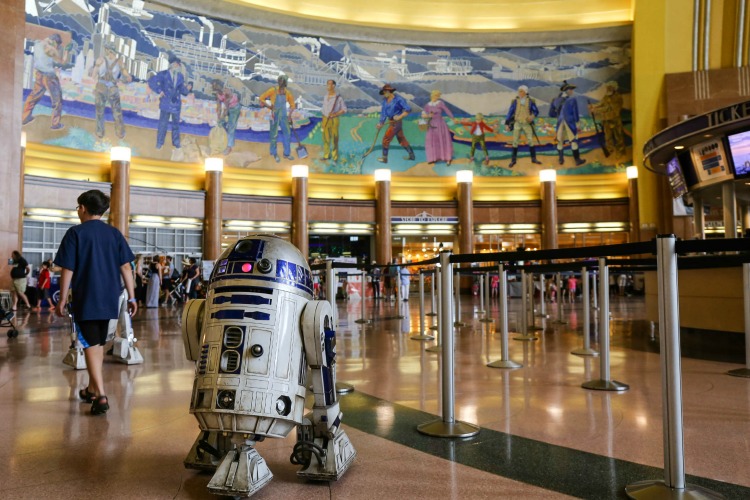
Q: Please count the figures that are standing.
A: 12